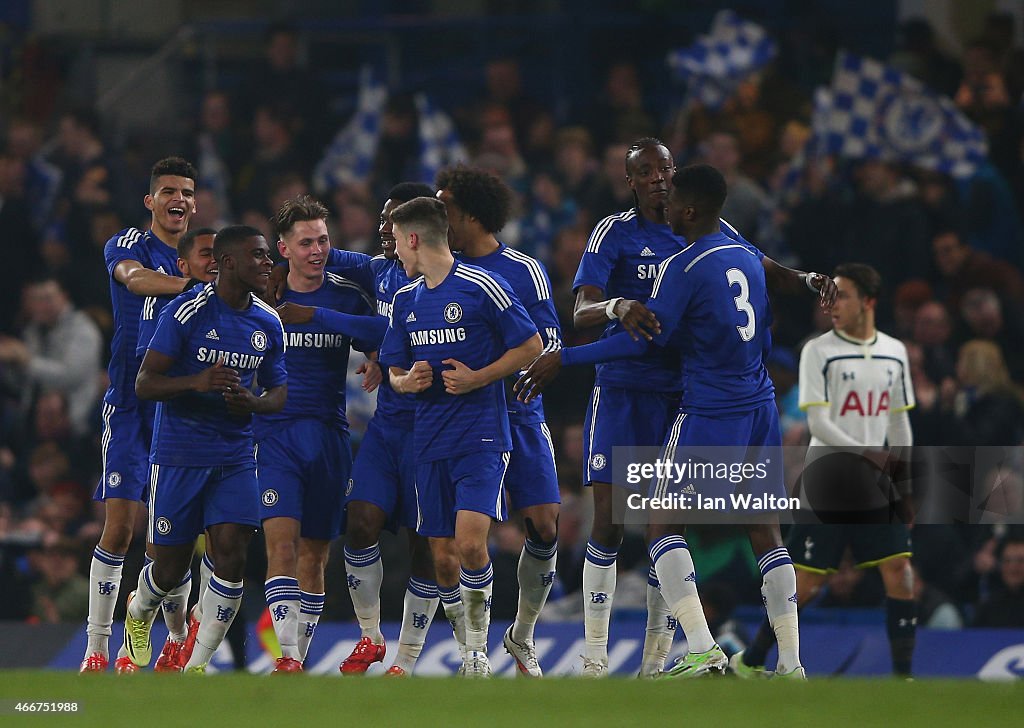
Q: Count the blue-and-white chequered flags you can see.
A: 4